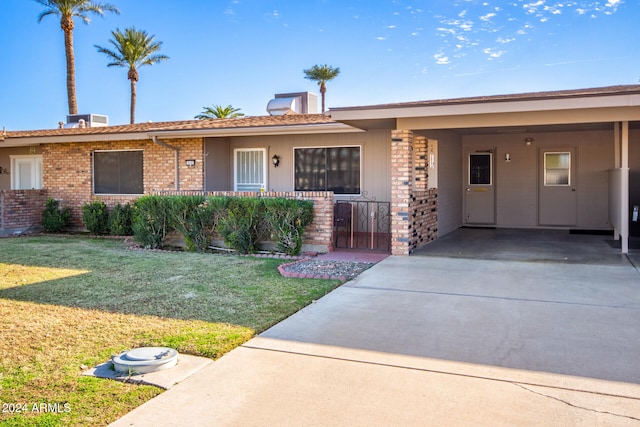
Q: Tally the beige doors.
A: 2